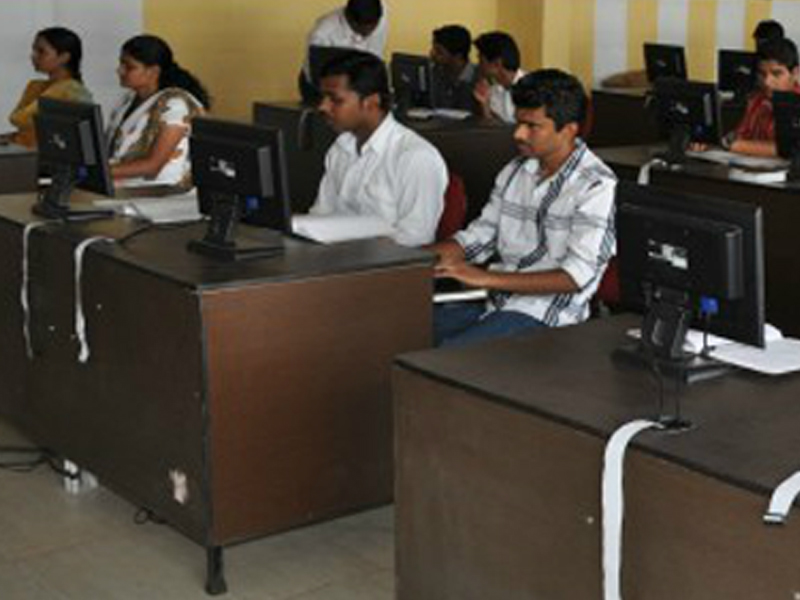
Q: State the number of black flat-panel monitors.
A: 9